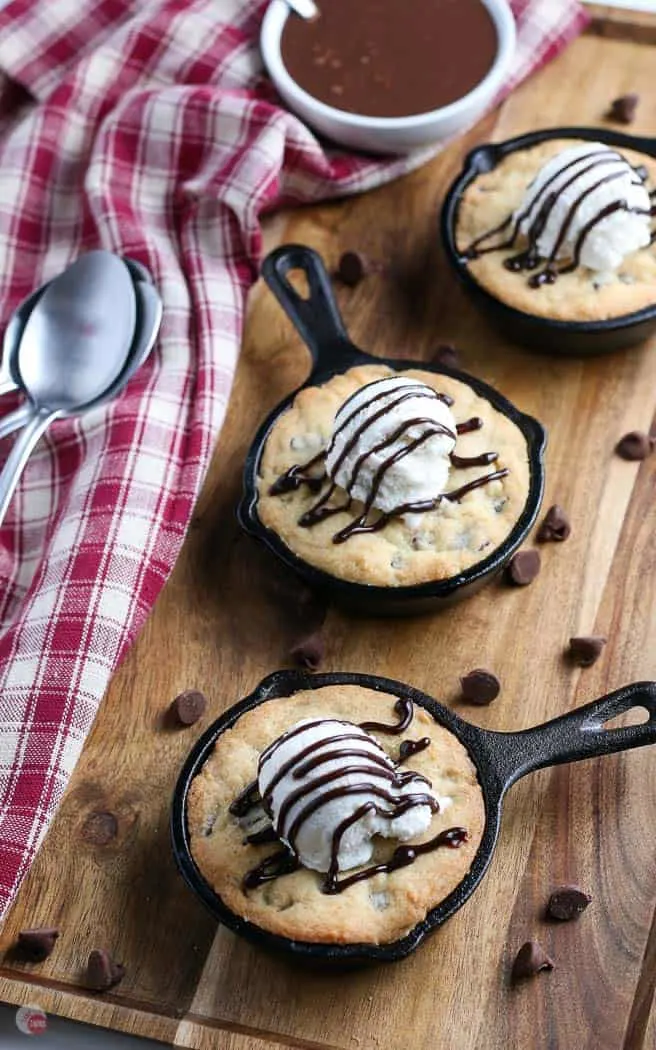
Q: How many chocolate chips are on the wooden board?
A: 14